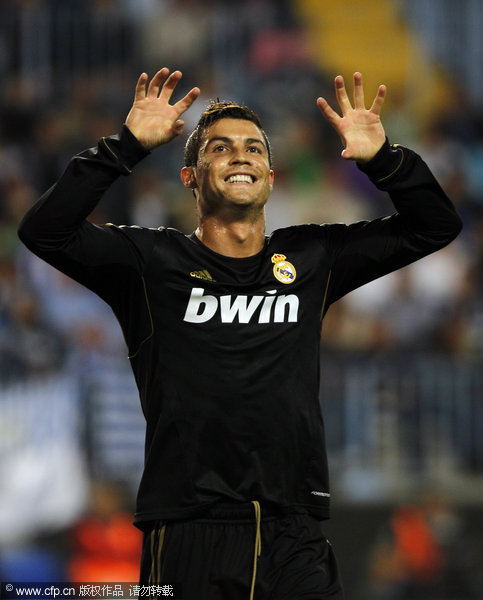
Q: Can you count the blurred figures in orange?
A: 2